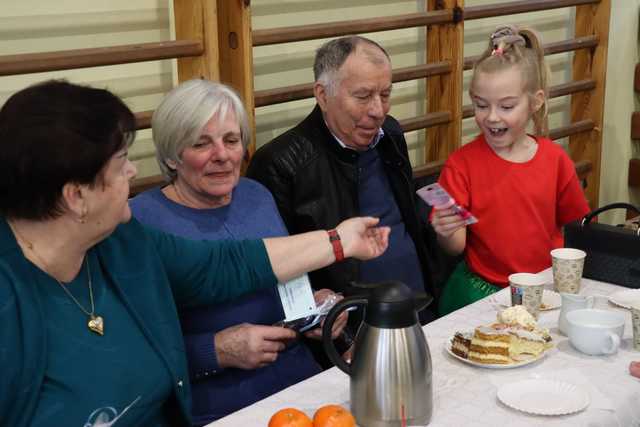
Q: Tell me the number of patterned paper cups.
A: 3